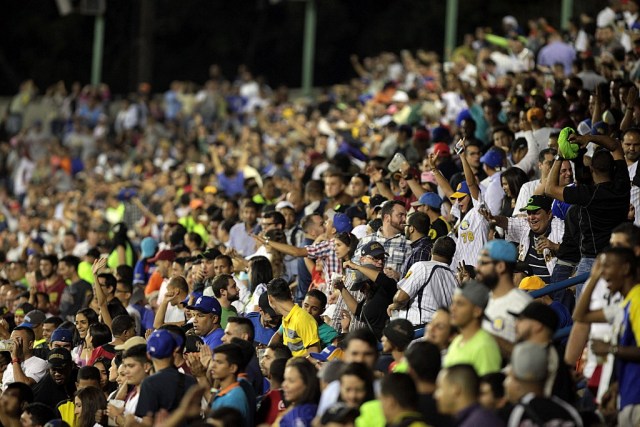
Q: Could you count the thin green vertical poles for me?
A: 4